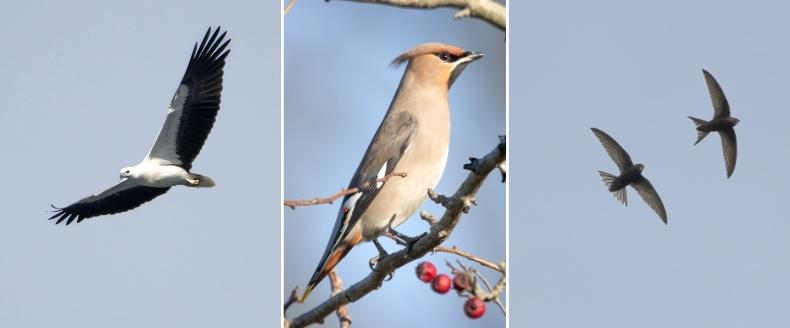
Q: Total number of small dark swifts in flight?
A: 2